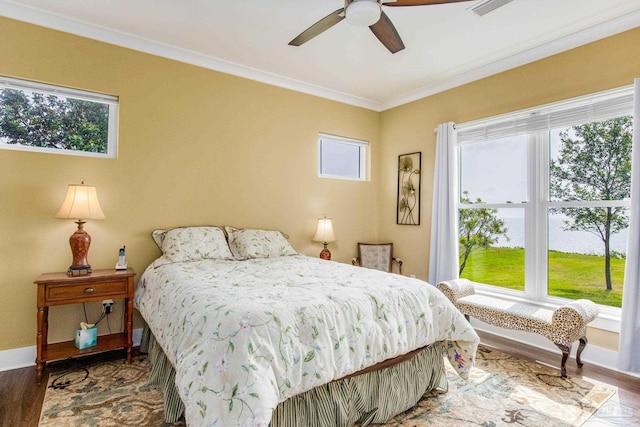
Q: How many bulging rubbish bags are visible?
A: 0